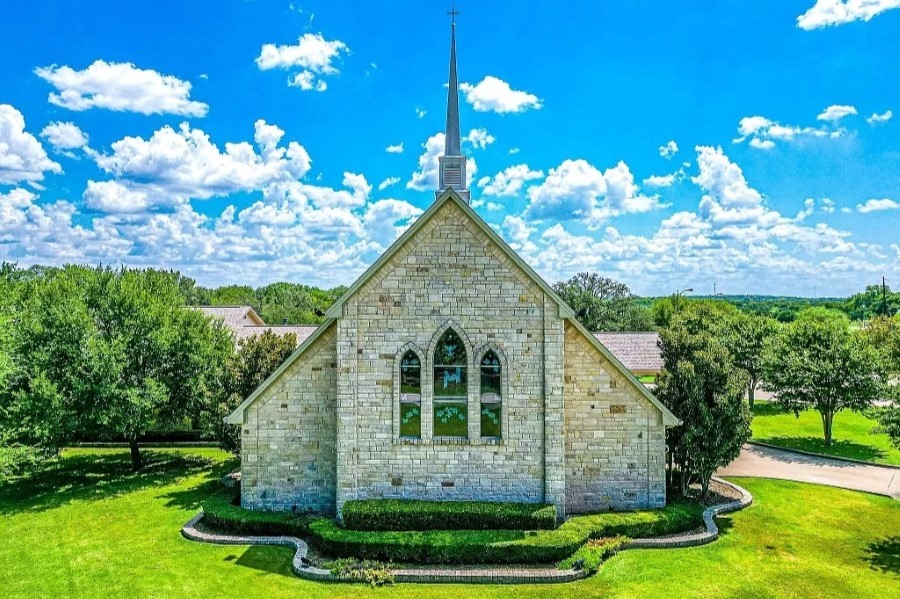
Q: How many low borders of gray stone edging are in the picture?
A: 1